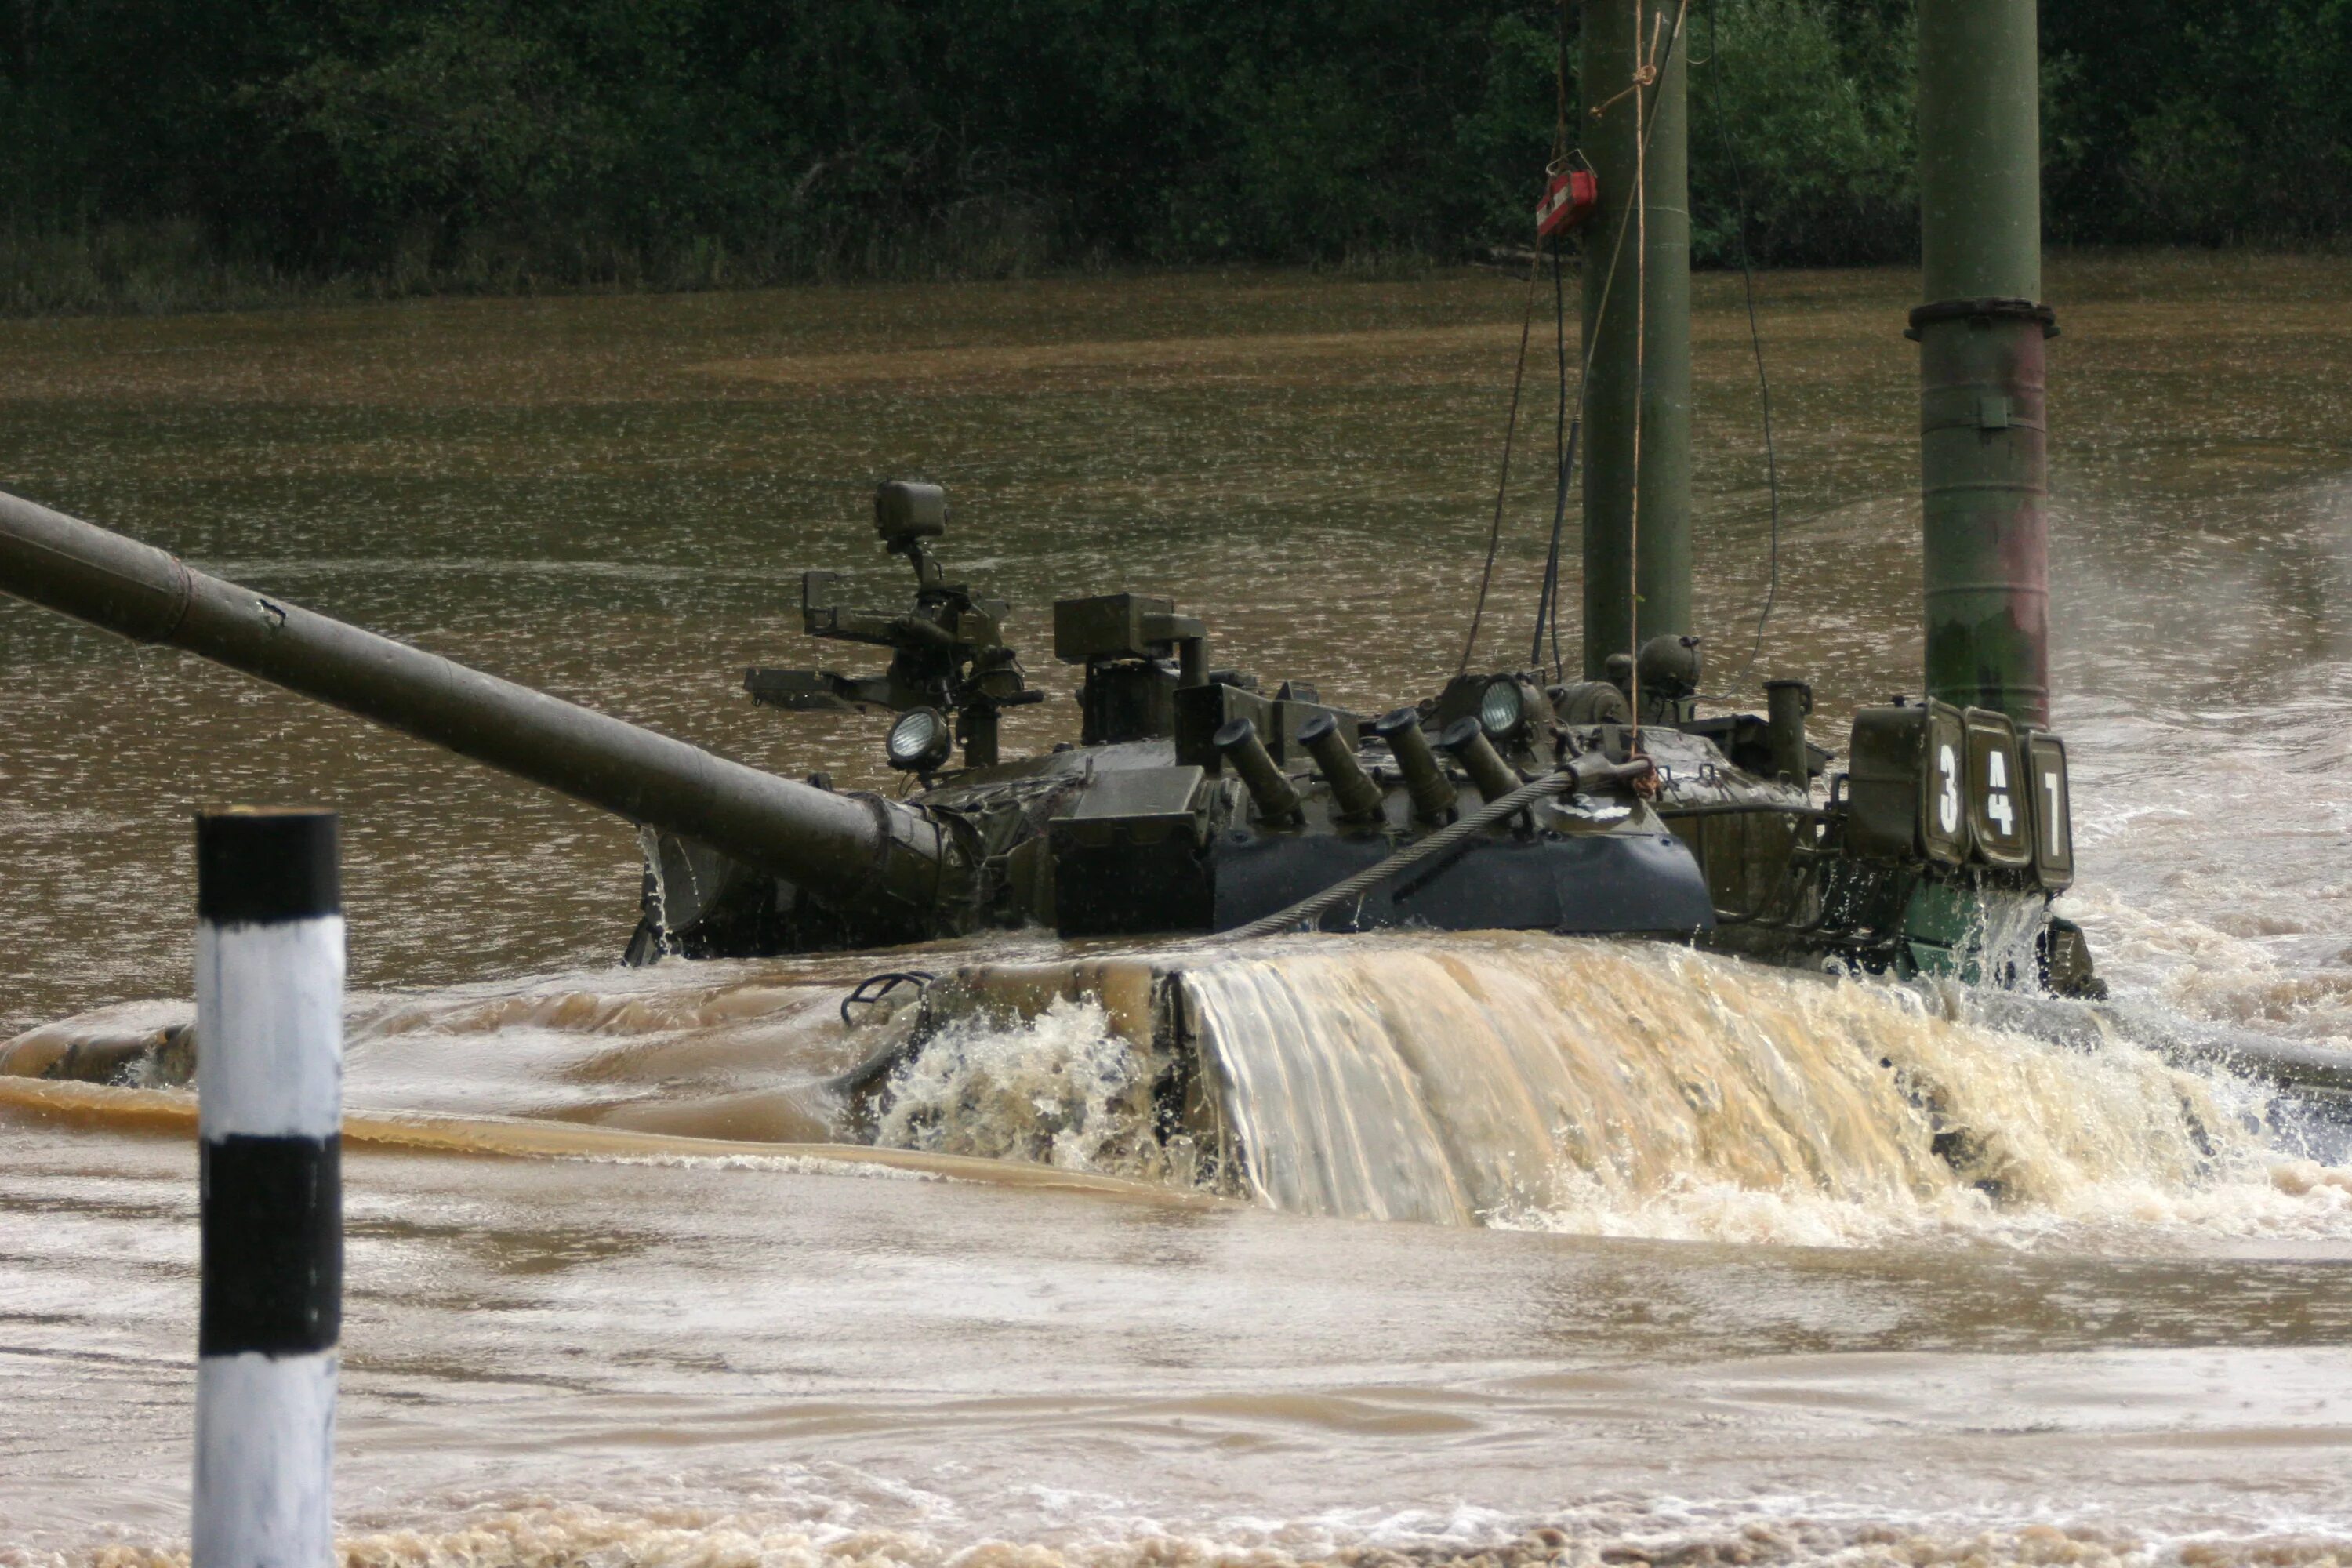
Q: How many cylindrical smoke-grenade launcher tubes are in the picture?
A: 4